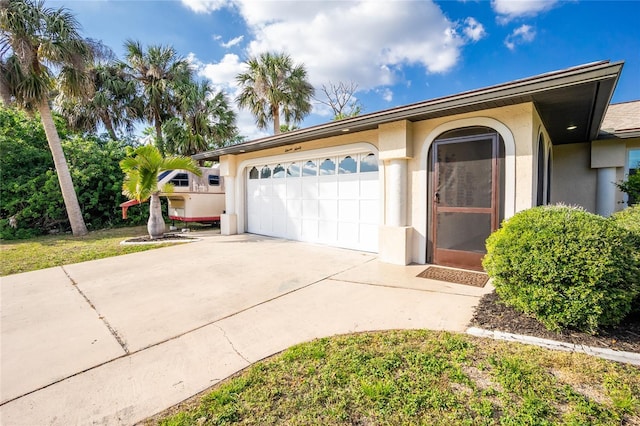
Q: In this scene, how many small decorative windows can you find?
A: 8